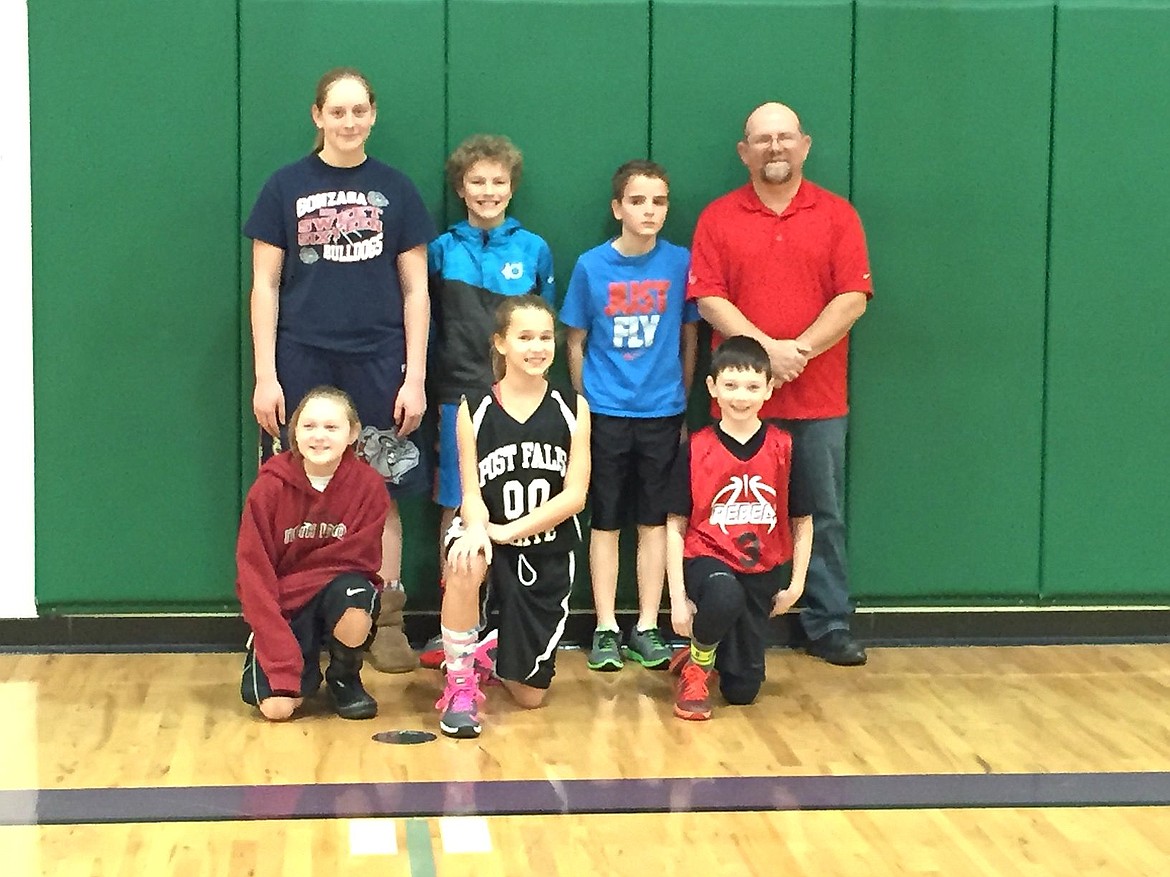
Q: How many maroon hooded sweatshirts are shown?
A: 1